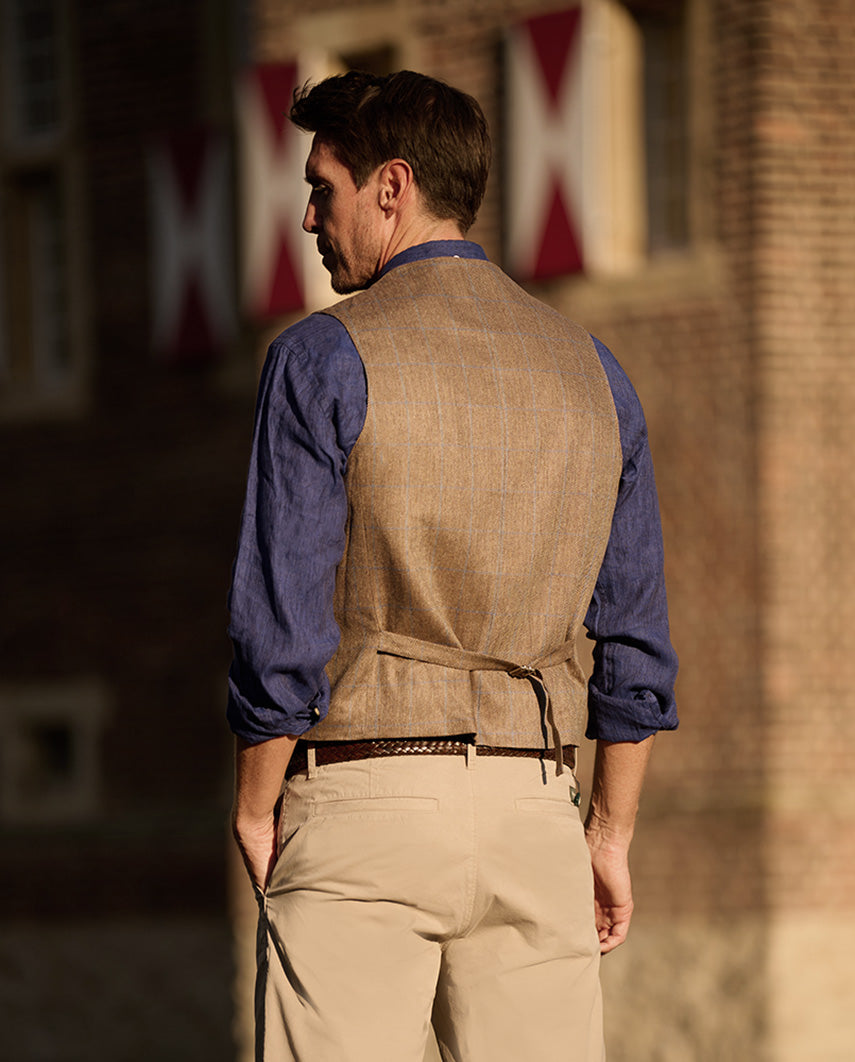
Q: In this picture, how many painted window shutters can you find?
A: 3